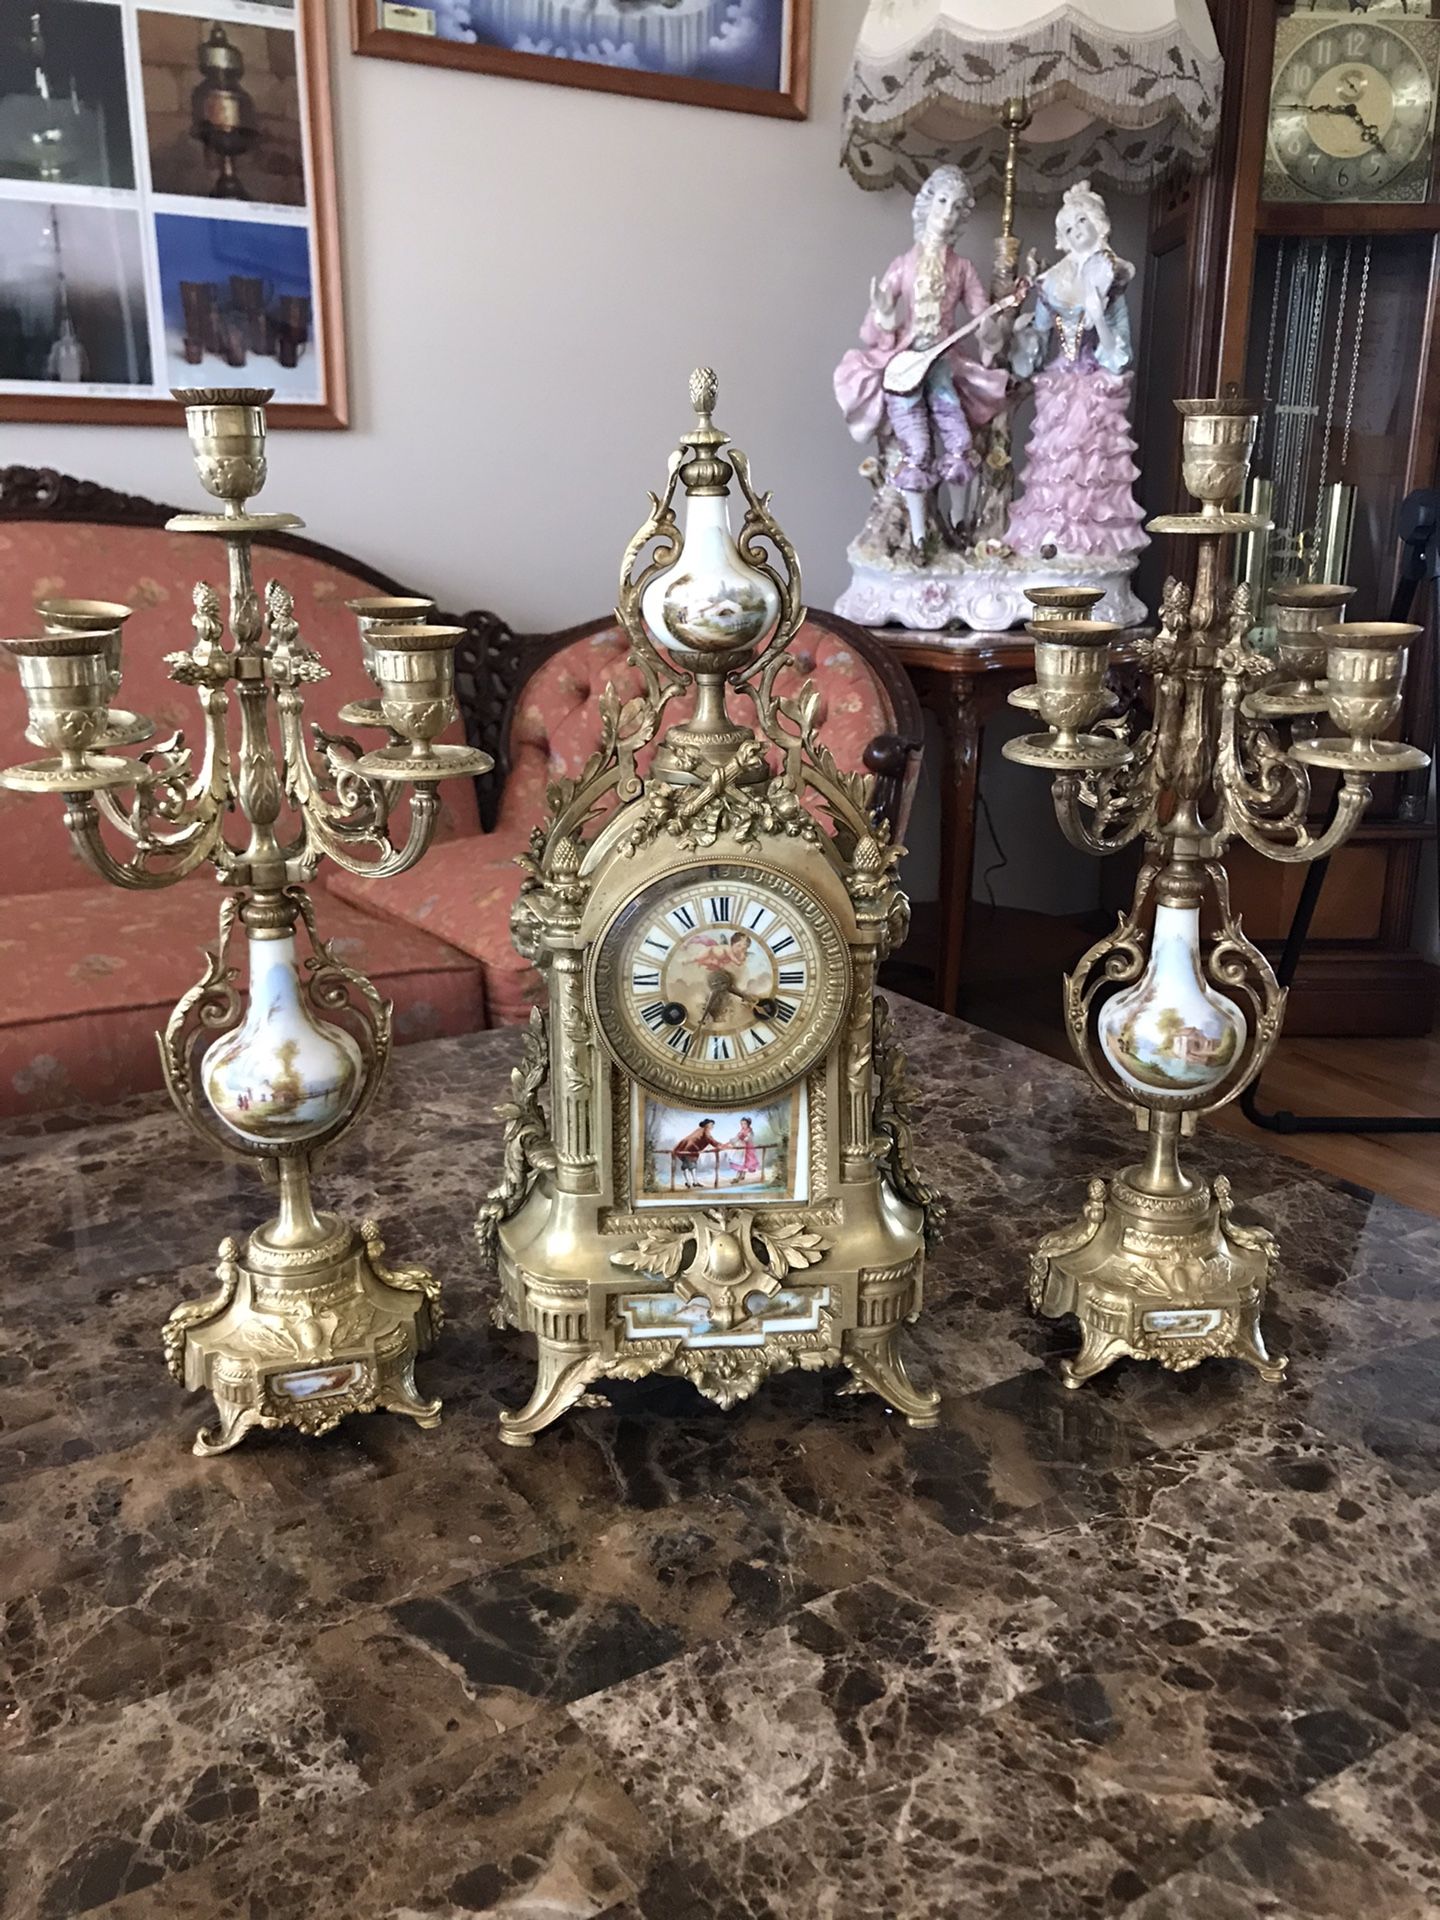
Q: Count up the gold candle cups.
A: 10